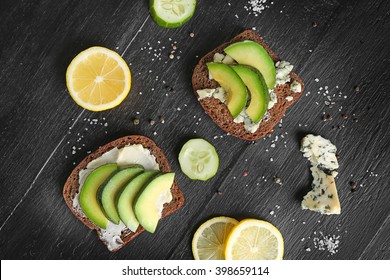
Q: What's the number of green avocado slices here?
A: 7